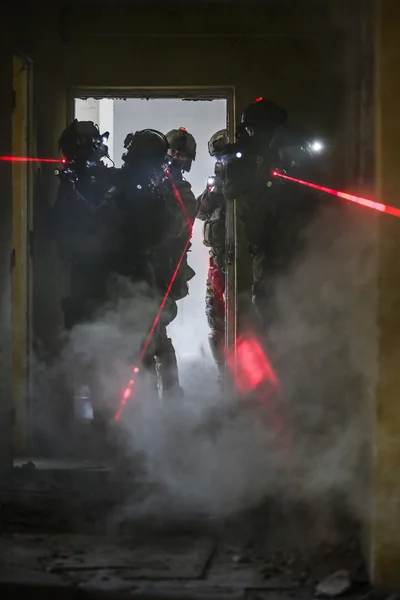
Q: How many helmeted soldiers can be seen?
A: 5